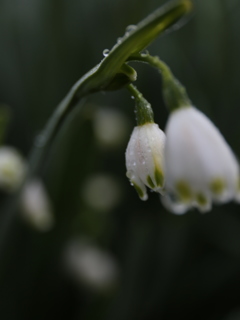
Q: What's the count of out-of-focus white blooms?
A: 5